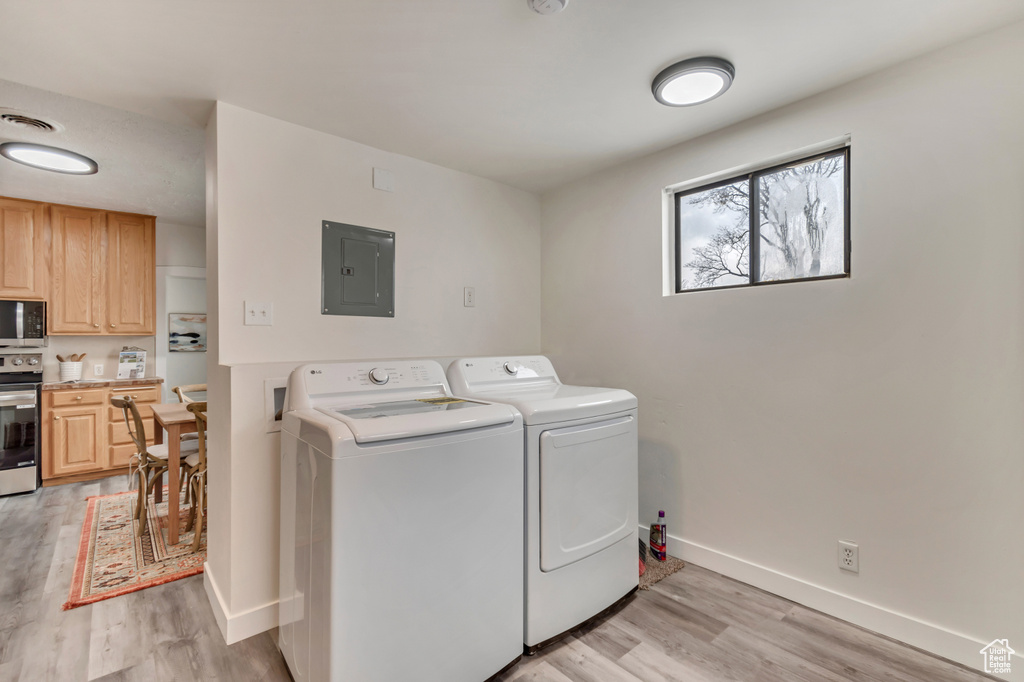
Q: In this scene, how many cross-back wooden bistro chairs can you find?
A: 3